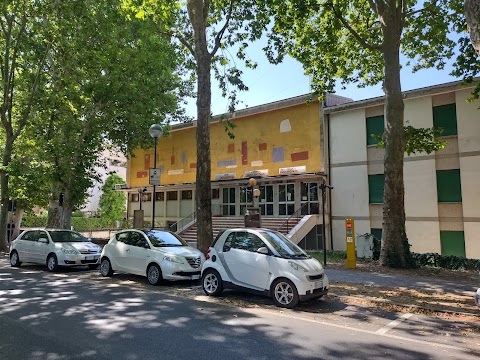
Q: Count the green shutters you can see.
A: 6